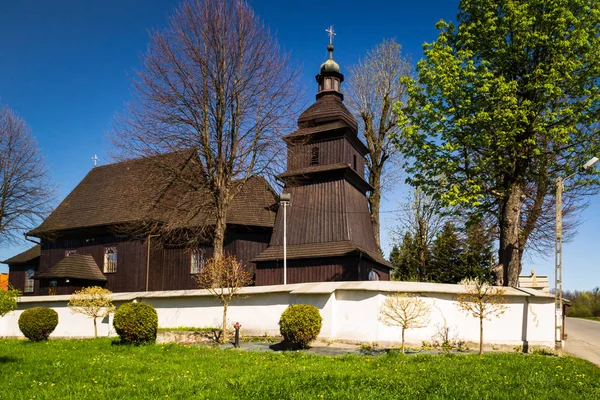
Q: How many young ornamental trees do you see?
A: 4